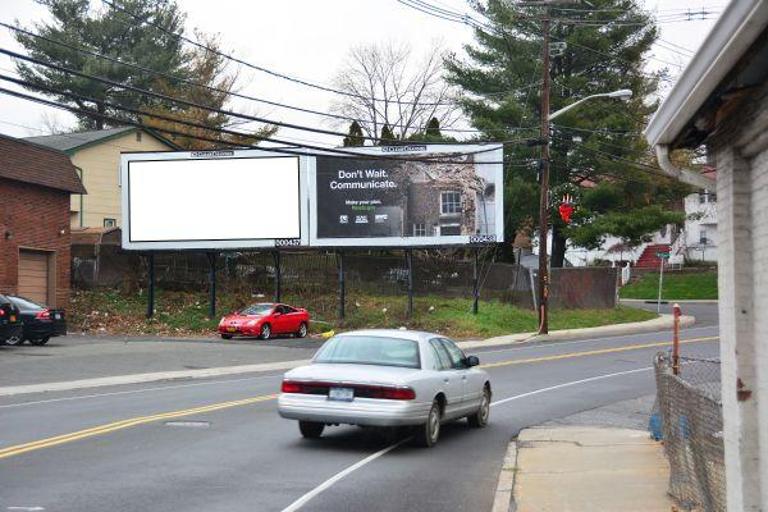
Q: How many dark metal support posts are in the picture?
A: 6